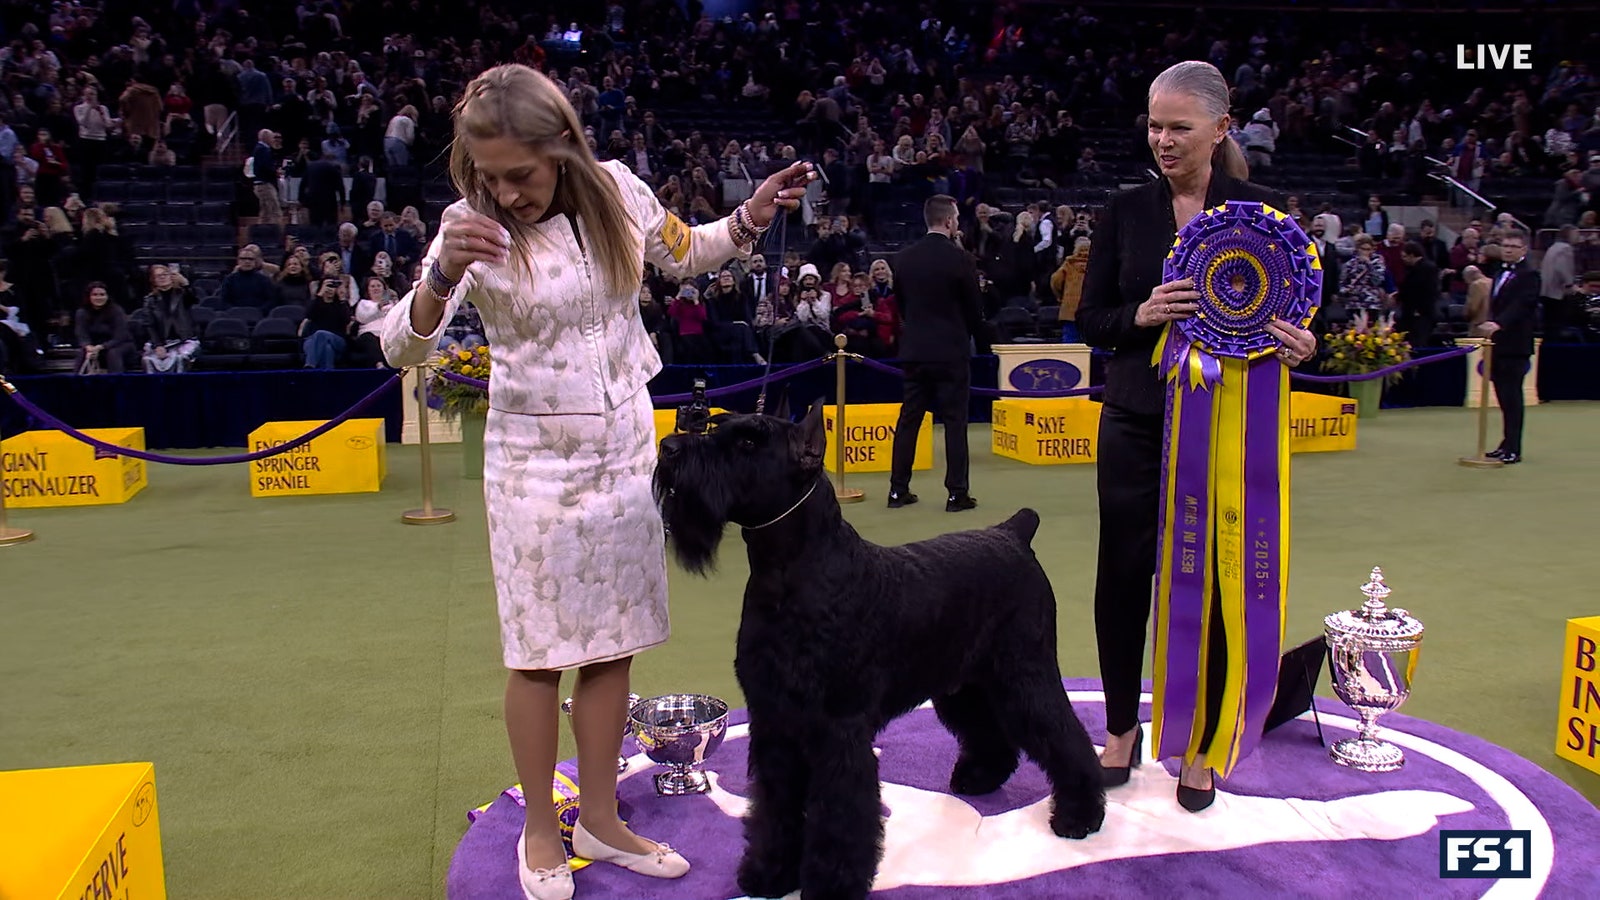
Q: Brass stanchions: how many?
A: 4